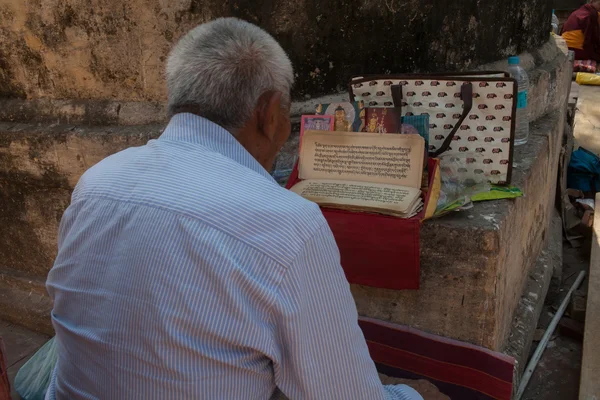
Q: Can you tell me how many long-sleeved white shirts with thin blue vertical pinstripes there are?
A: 1